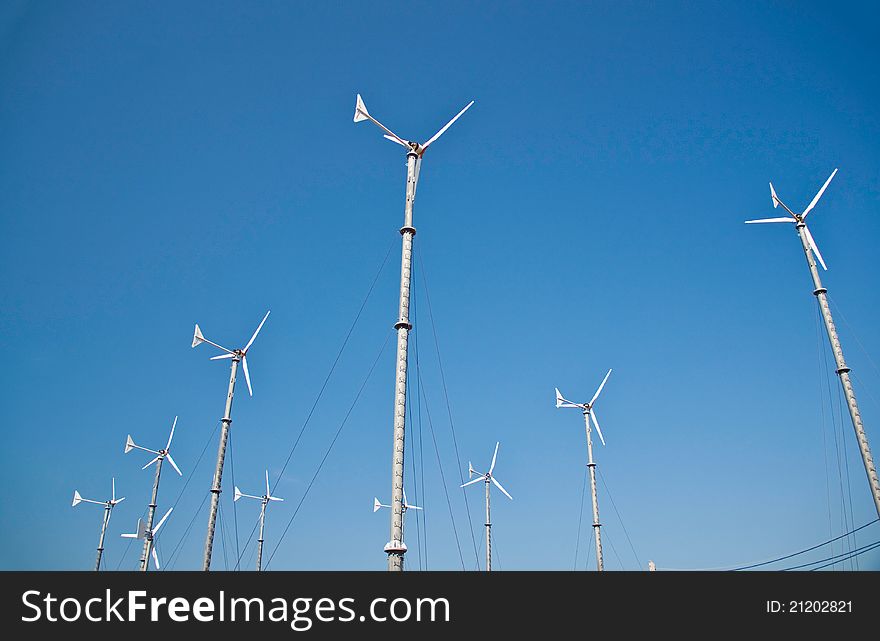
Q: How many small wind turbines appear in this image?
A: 10